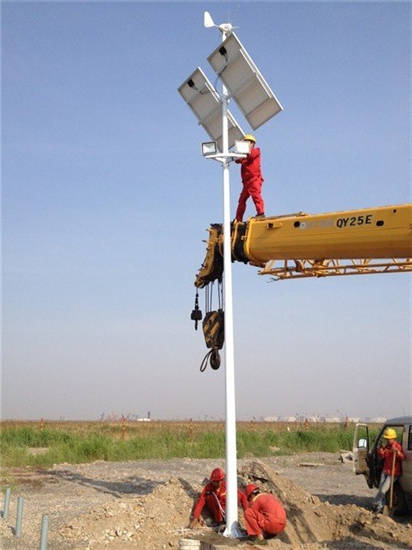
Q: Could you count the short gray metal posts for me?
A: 3